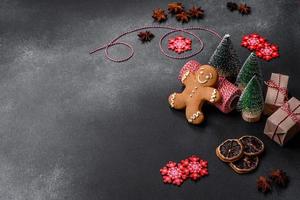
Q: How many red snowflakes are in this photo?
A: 5